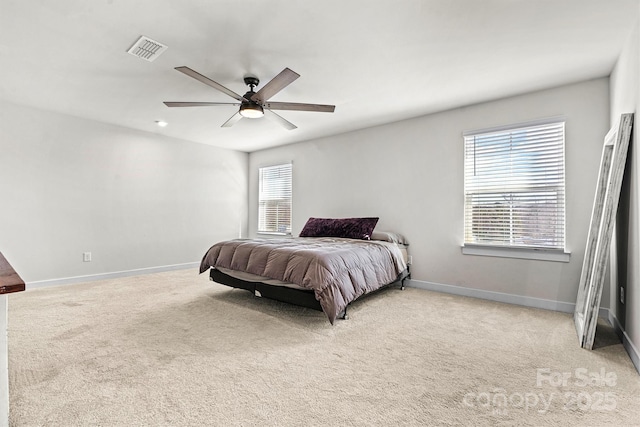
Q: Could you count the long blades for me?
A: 6